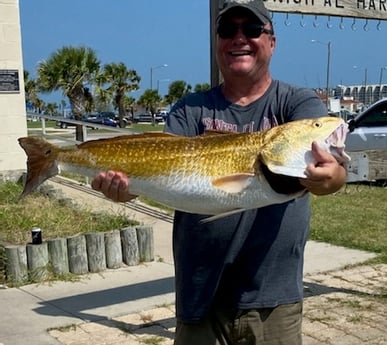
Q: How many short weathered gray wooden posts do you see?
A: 8